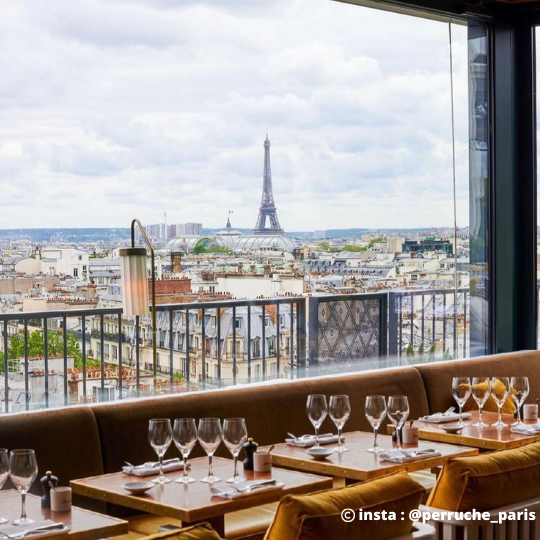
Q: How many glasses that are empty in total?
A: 14